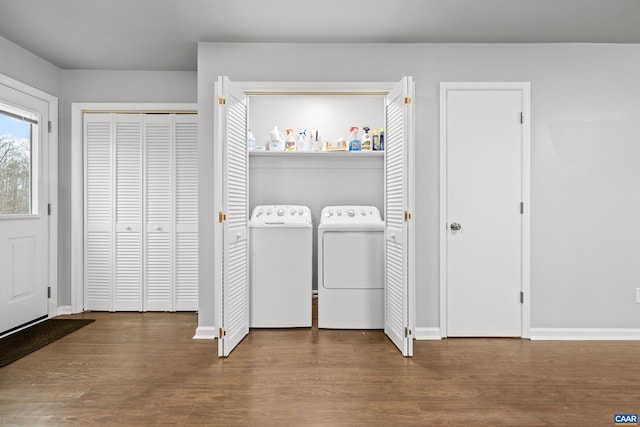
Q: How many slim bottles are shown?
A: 2